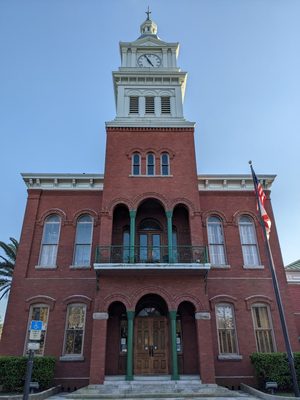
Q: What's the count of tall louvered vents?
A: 3